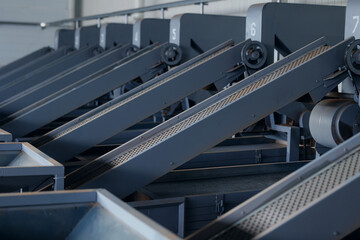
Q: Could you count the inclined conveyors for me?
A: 8